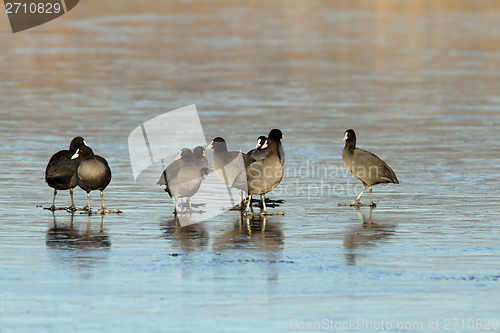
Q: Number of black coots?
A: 9